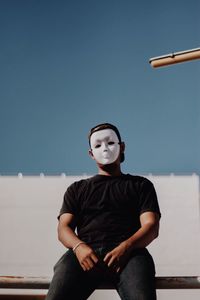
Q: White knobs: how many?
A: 7